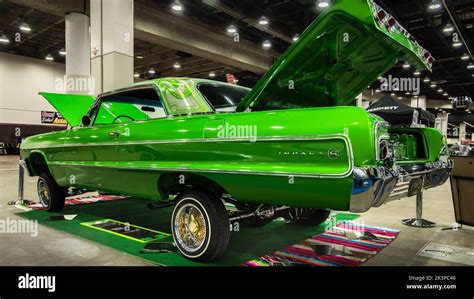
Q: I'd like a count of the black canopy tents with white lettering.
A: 1